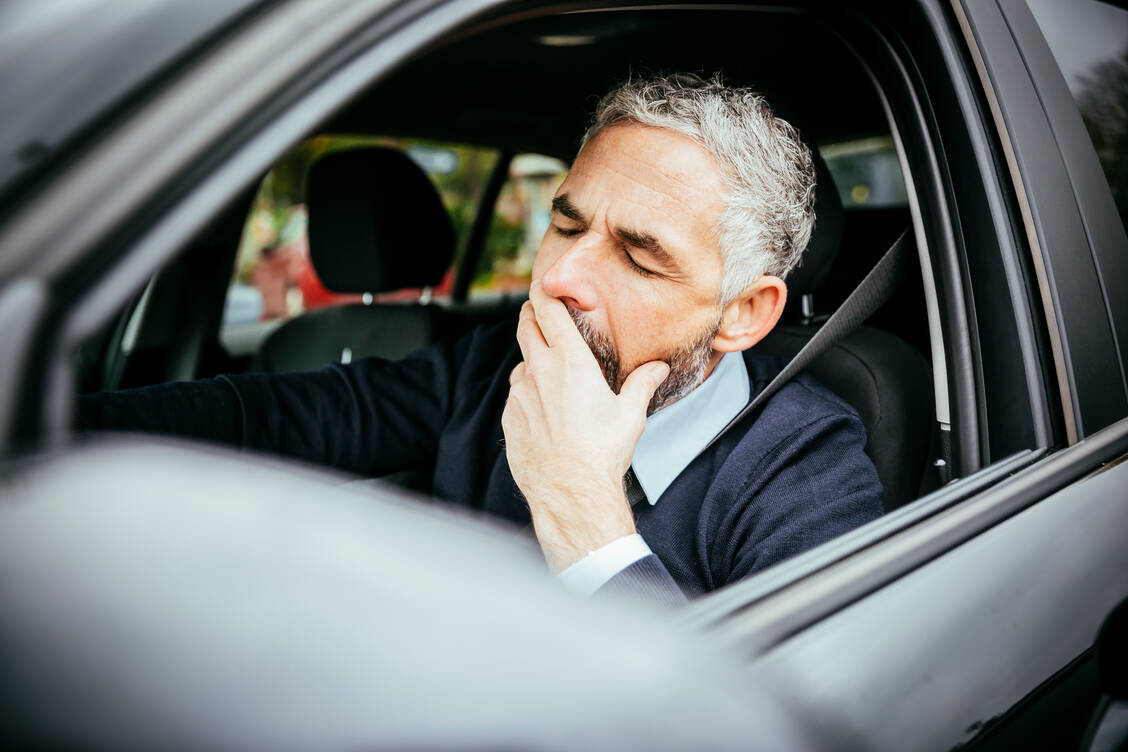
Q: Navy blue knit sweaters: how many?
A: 1